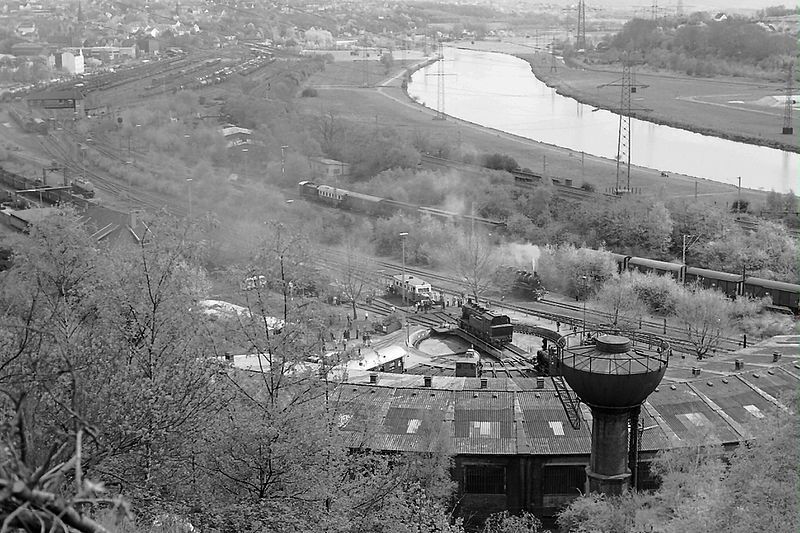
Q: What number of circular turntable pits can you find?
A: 1